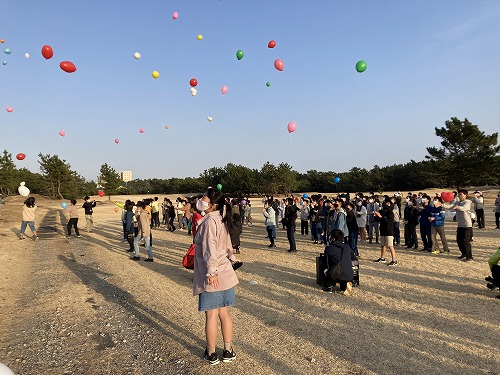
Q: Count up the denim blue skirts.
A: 1